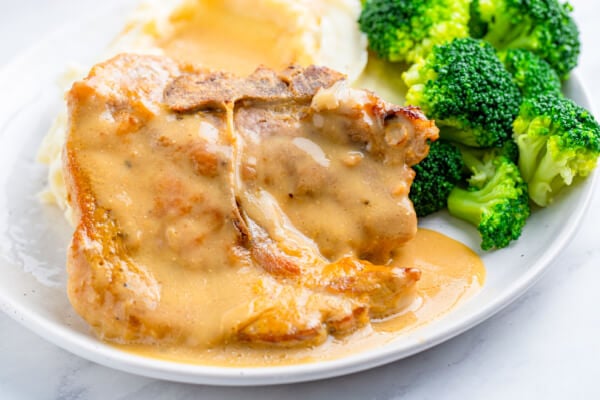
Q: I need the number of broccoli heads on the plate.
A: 7